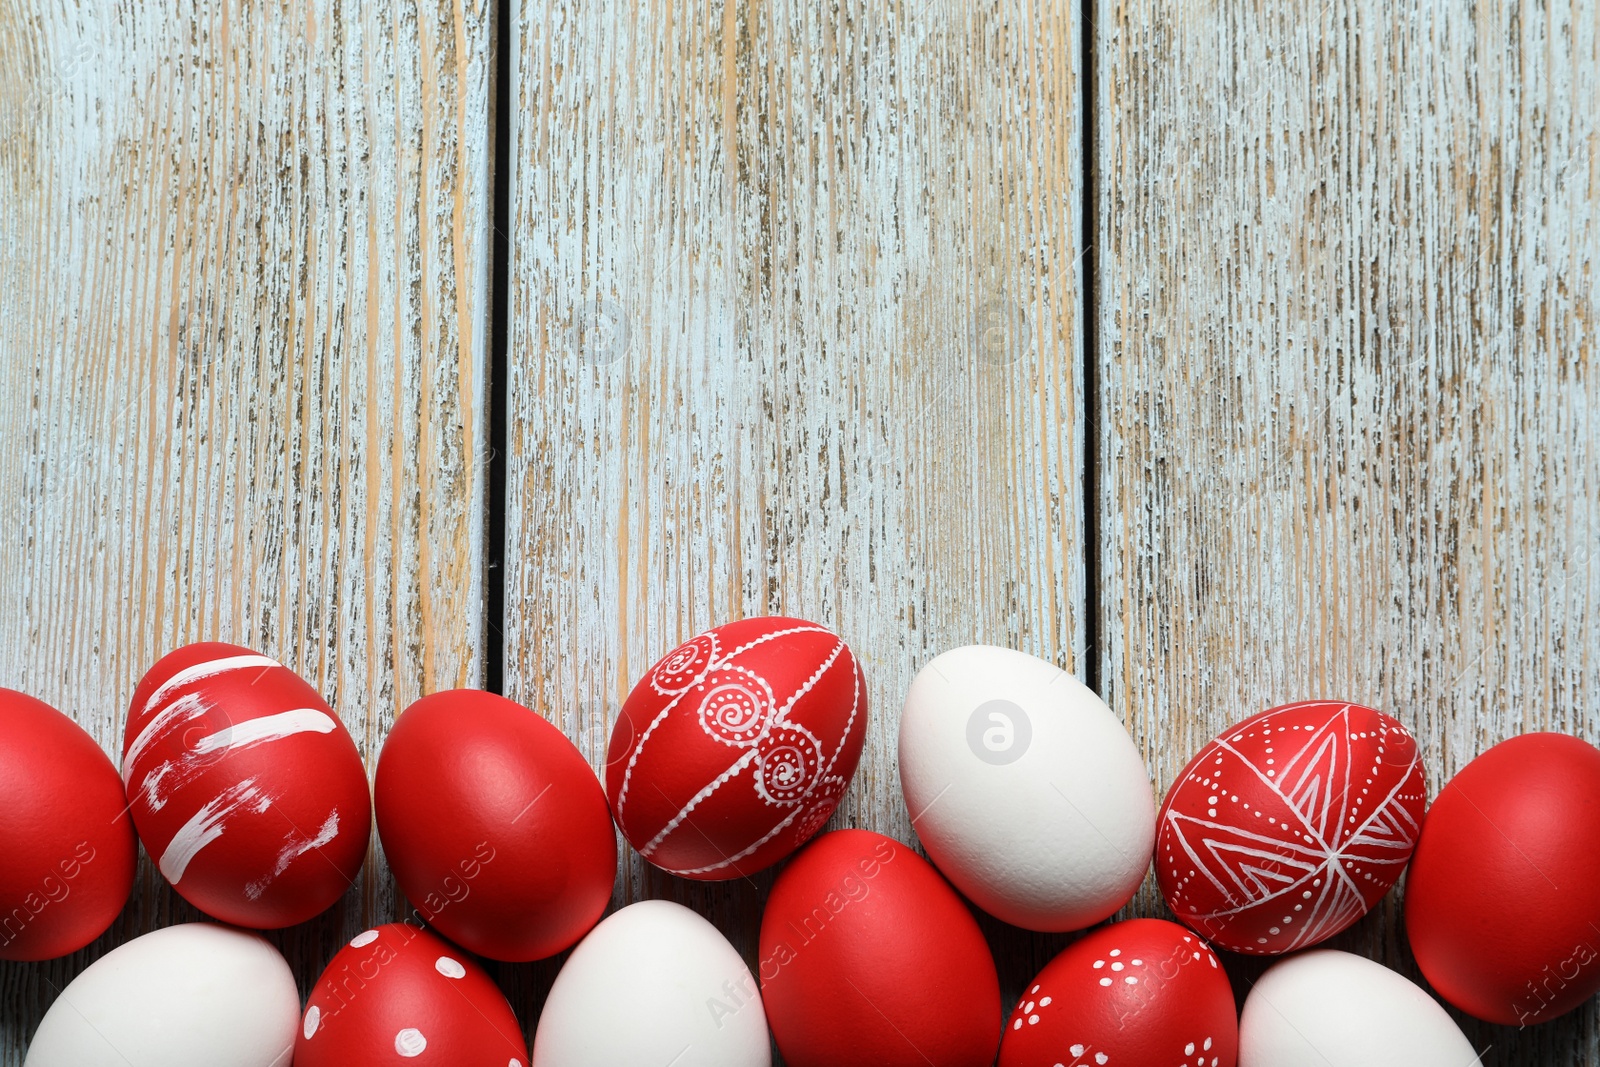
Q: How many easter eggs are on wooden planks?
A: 13